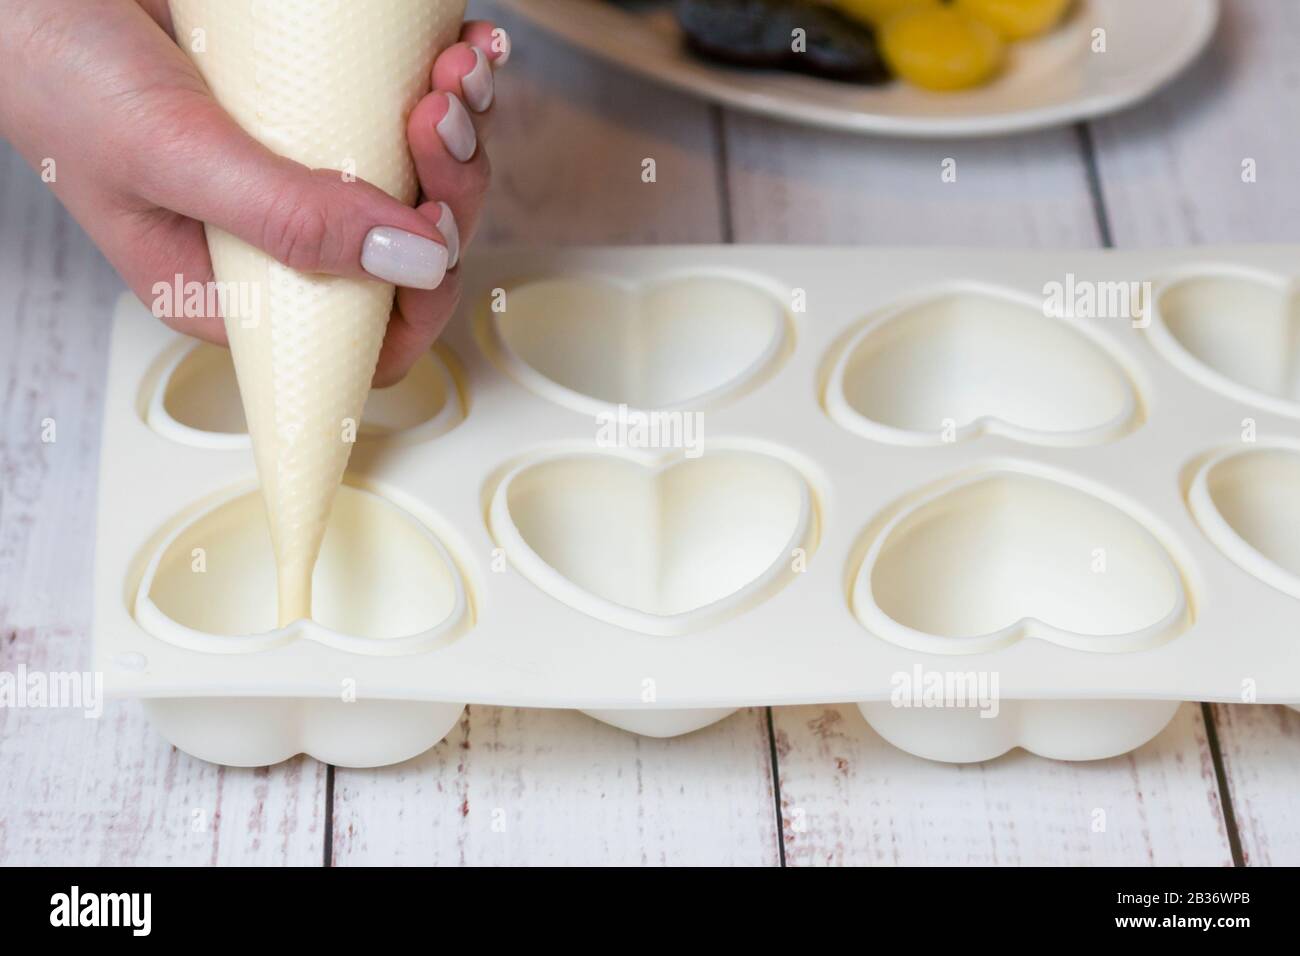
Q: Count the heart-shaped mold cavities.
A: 8